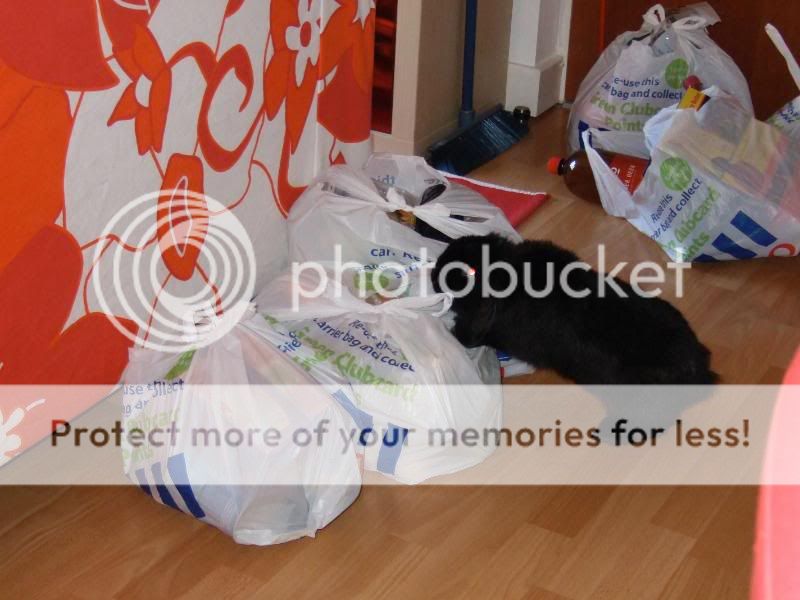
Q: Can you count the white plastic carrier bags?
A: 6